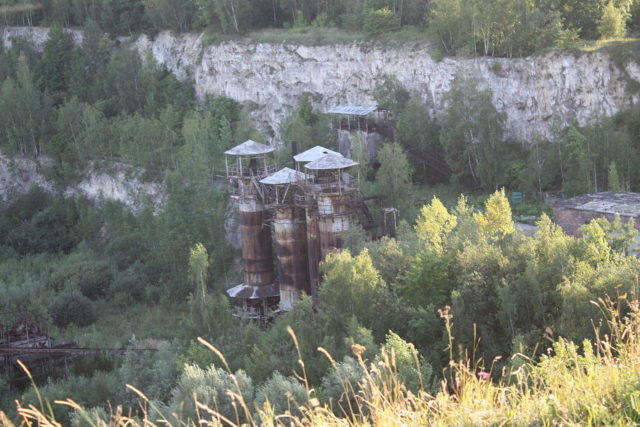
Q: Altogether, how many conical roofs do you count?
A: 4